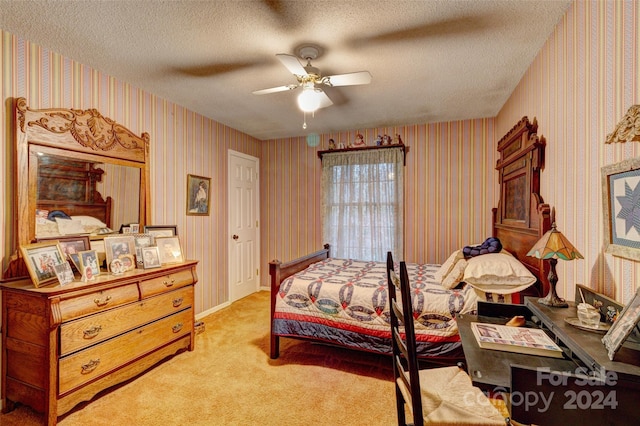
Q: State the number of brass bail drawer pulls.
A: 6